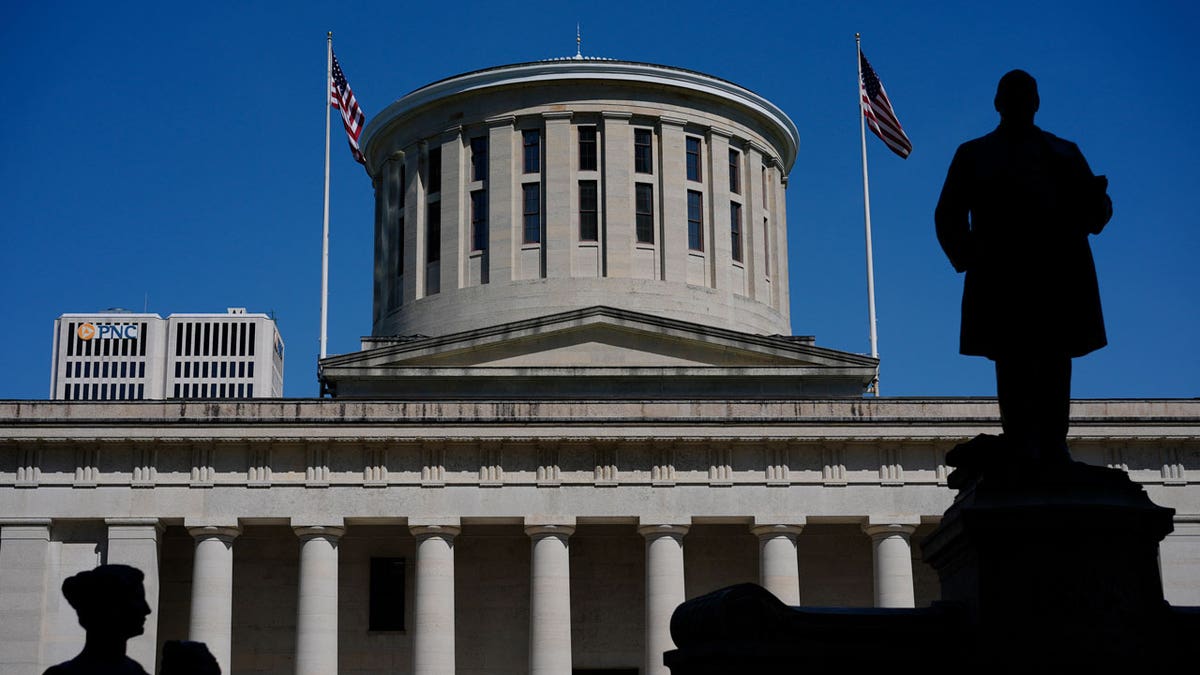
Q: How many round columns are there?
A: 7